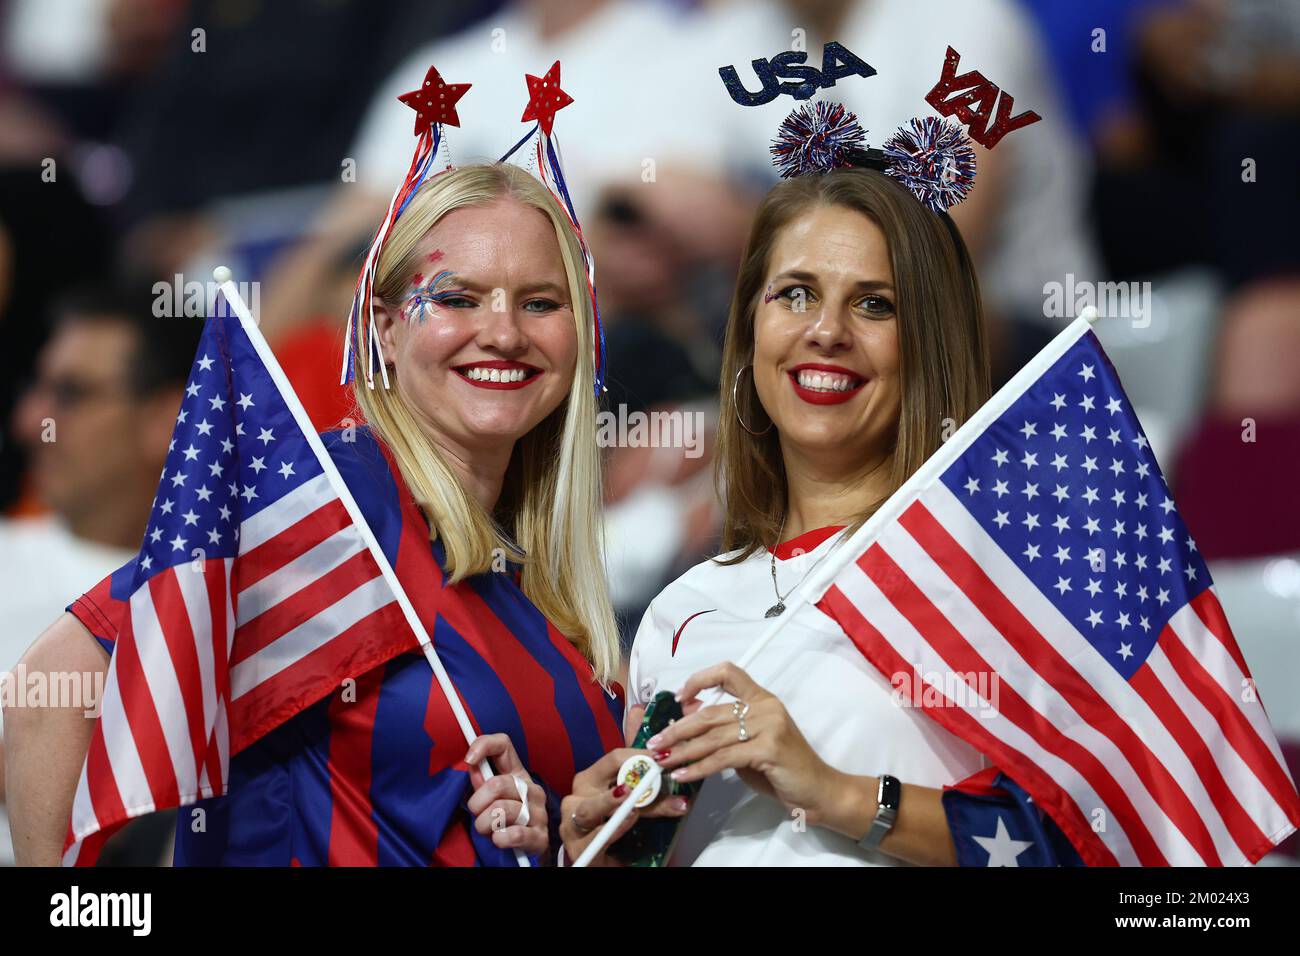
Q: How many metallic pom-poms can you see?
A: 2